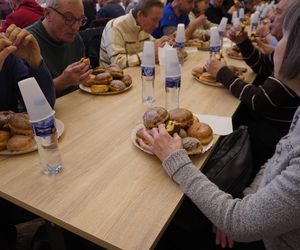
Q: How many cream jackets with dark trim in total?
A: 1